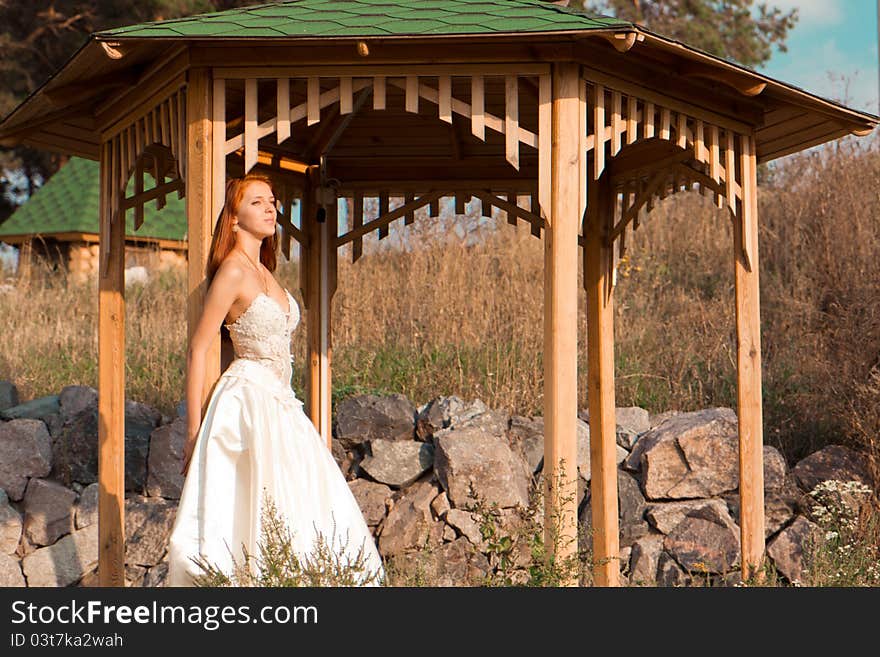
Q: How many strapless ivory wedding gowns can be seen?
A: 1